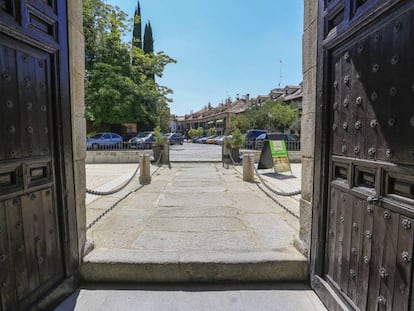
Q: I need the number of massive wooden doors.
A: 2